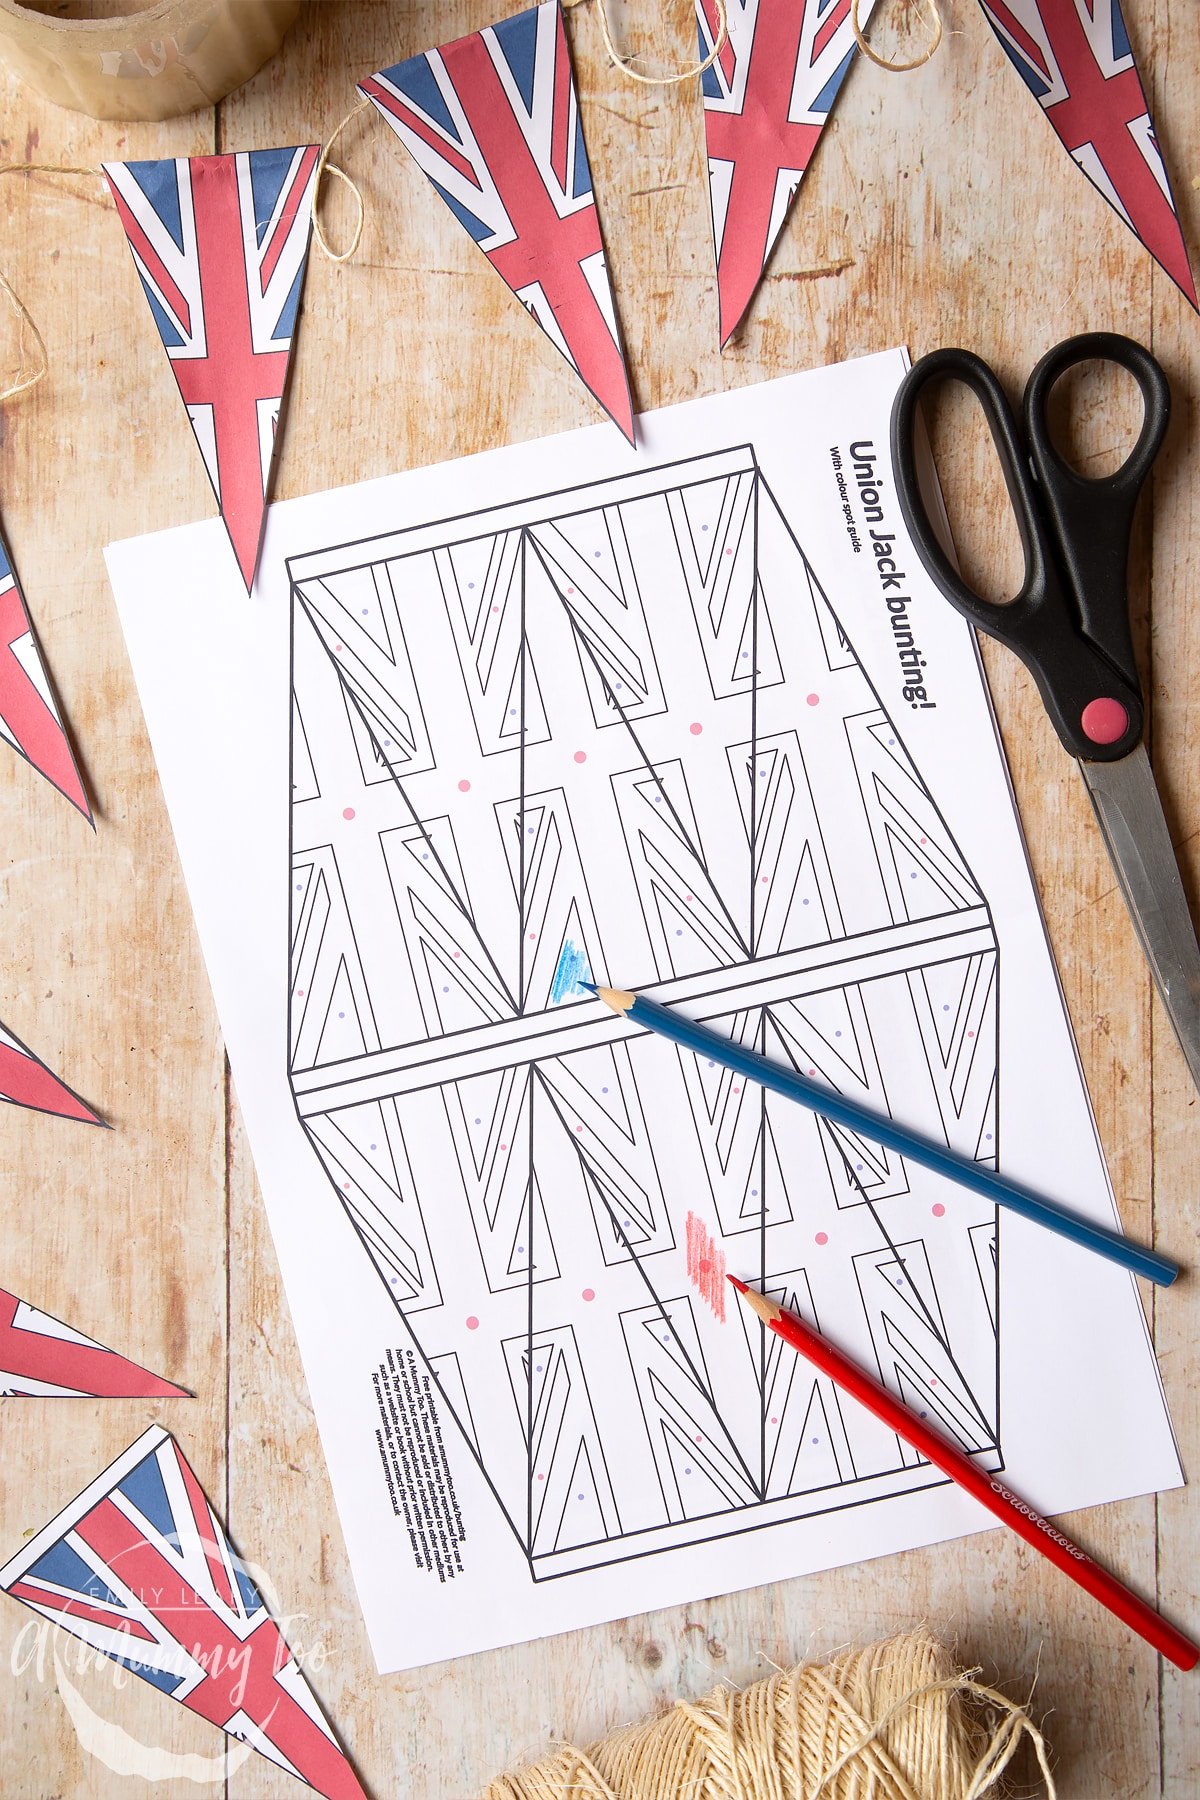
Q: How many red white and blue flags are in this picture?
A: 8